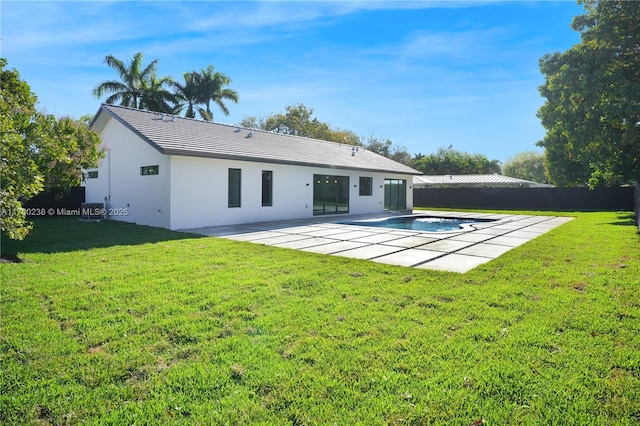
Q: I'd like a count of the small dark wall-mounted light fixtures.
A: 4